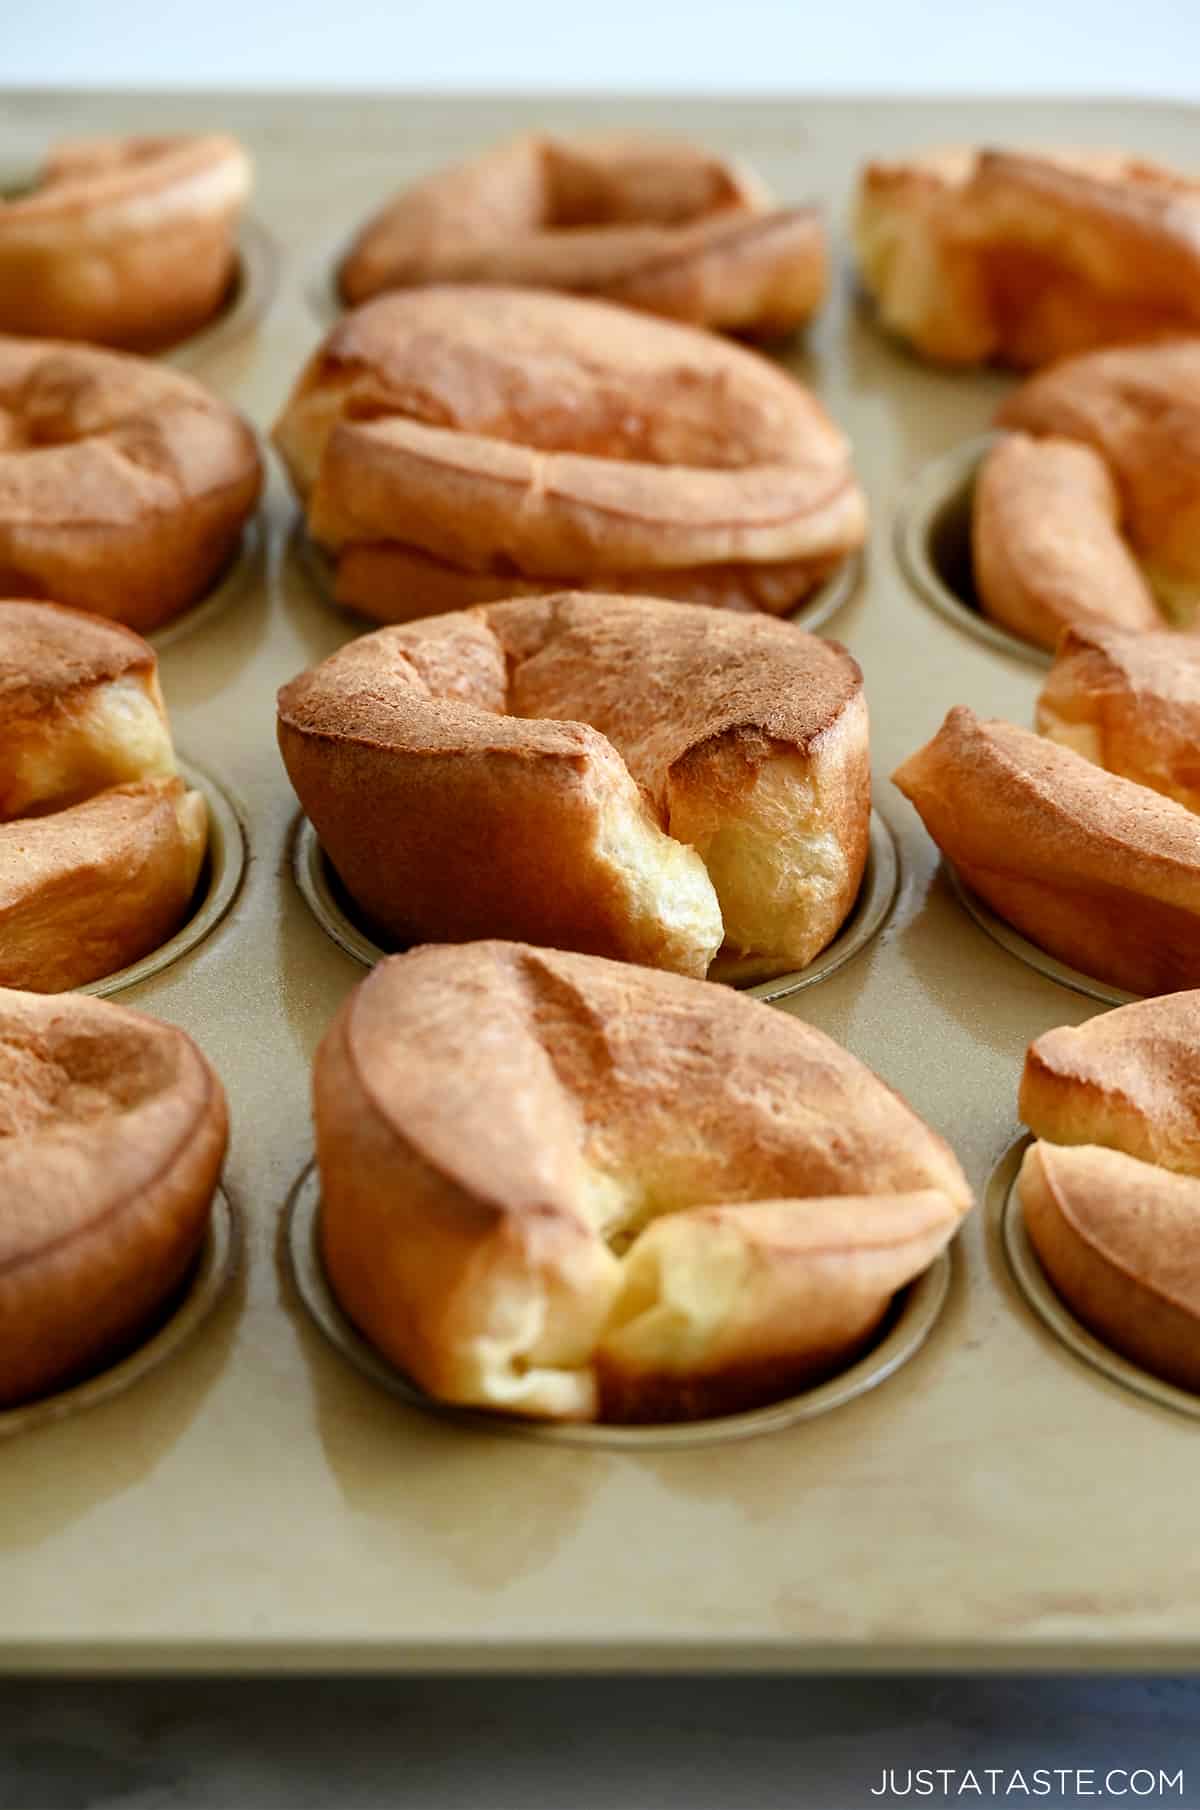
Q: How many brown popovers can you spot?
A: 12